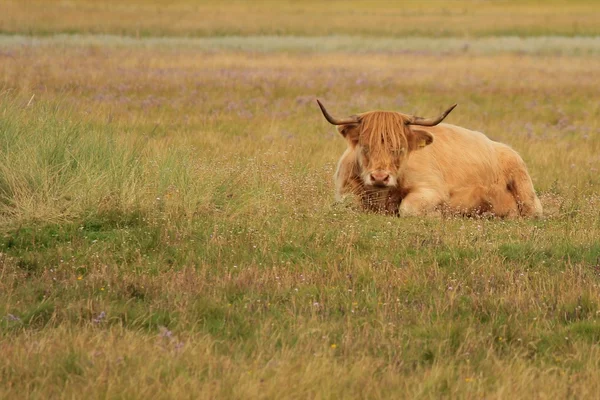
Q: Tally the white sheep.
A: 0